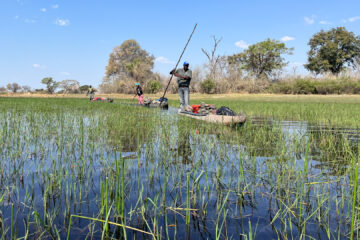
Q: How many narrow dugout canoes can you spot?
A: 3